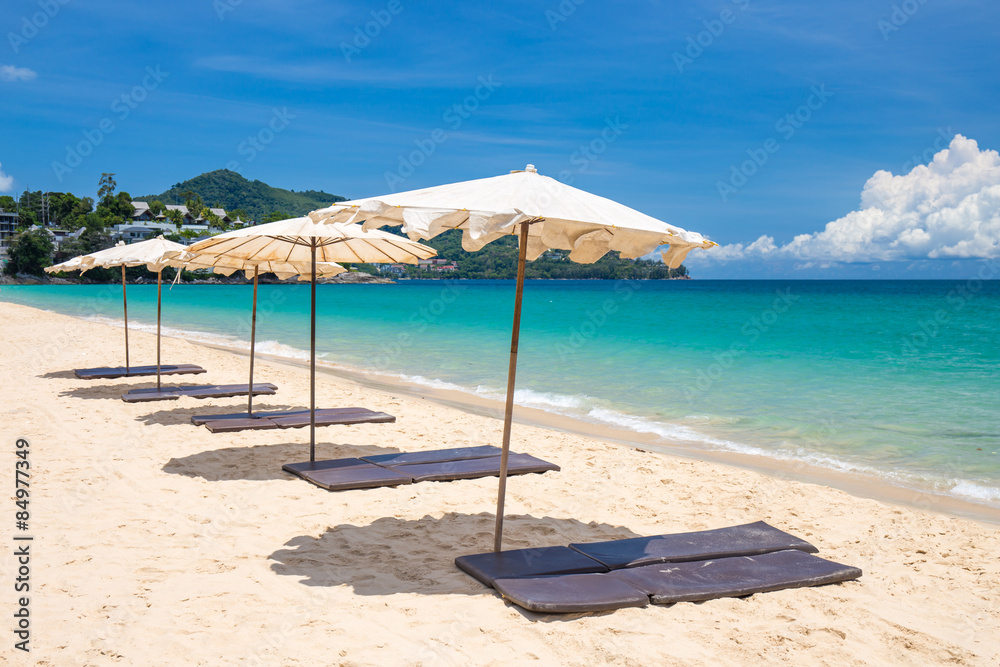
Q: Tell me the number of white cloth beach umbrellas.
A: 5